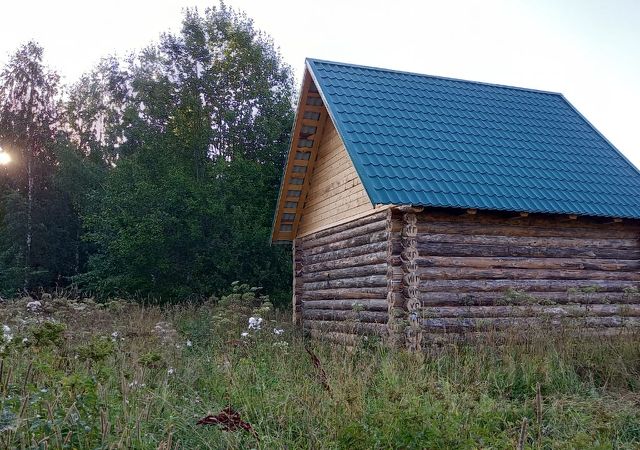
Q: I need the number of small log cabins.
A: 1